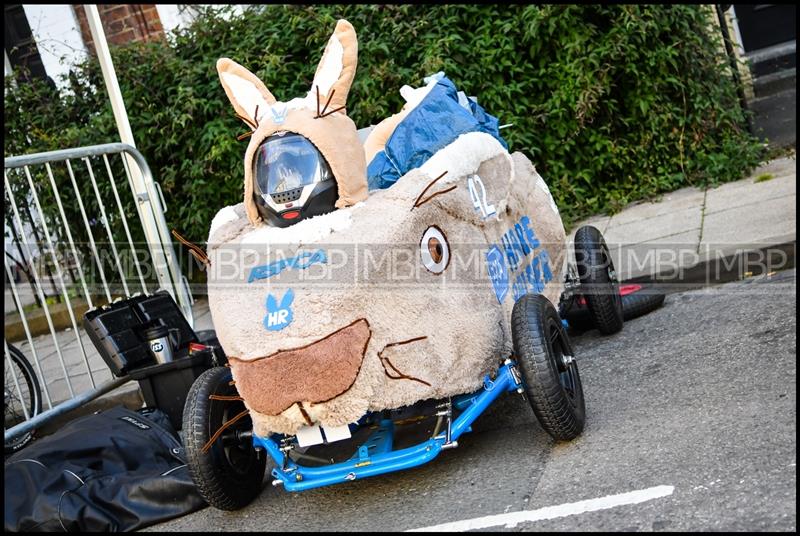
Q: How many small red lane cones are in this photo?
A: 0